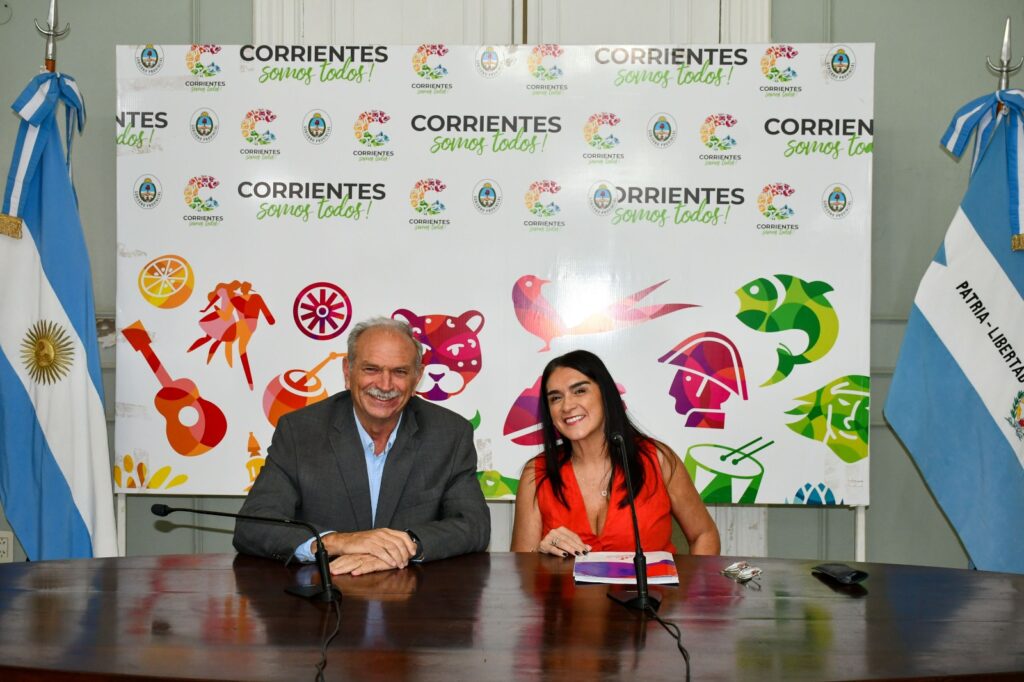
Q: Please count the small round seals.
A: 10